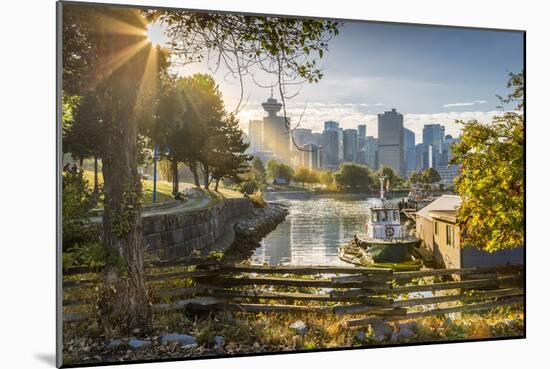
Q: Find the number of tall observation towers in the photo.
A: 1